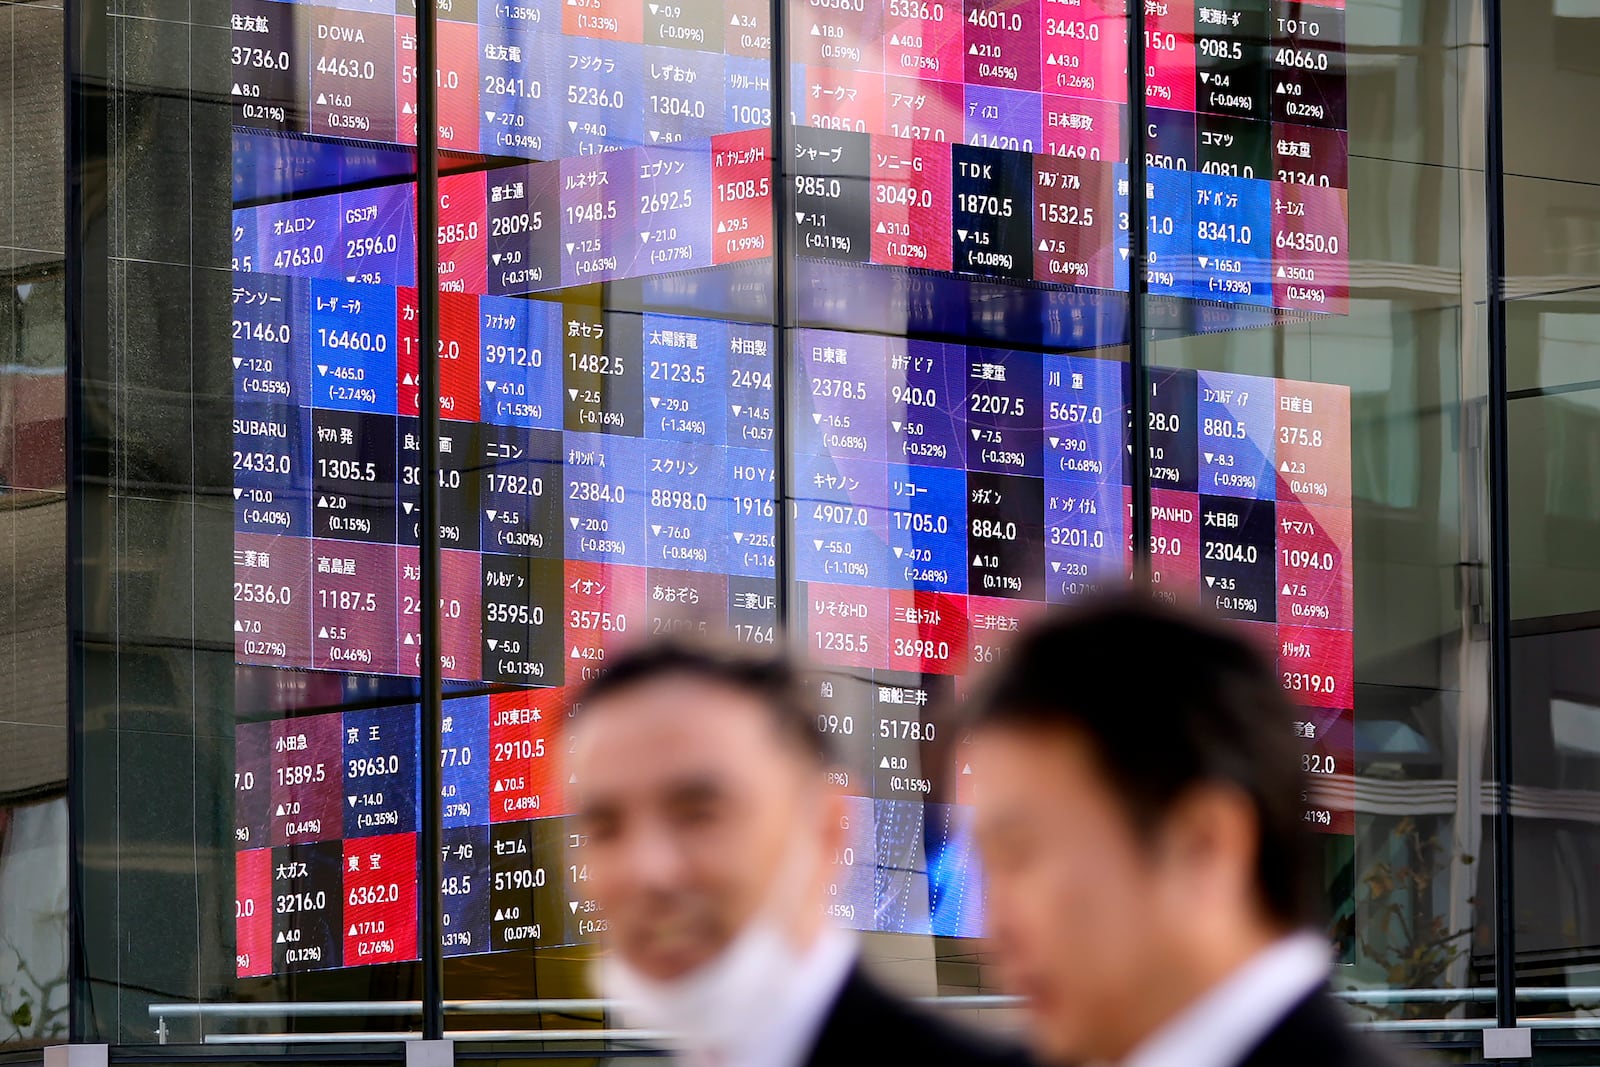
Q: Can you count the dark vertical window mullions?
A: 5